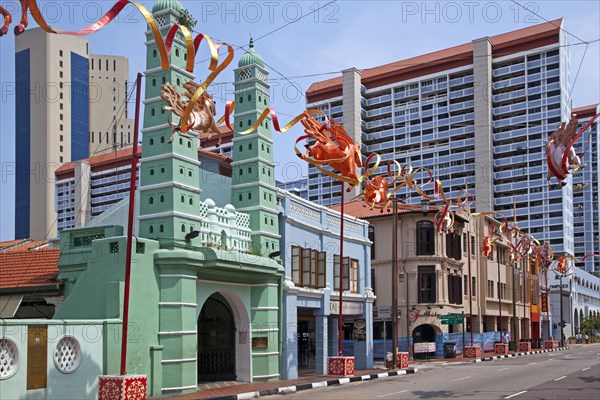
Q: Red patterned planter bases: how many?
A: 7